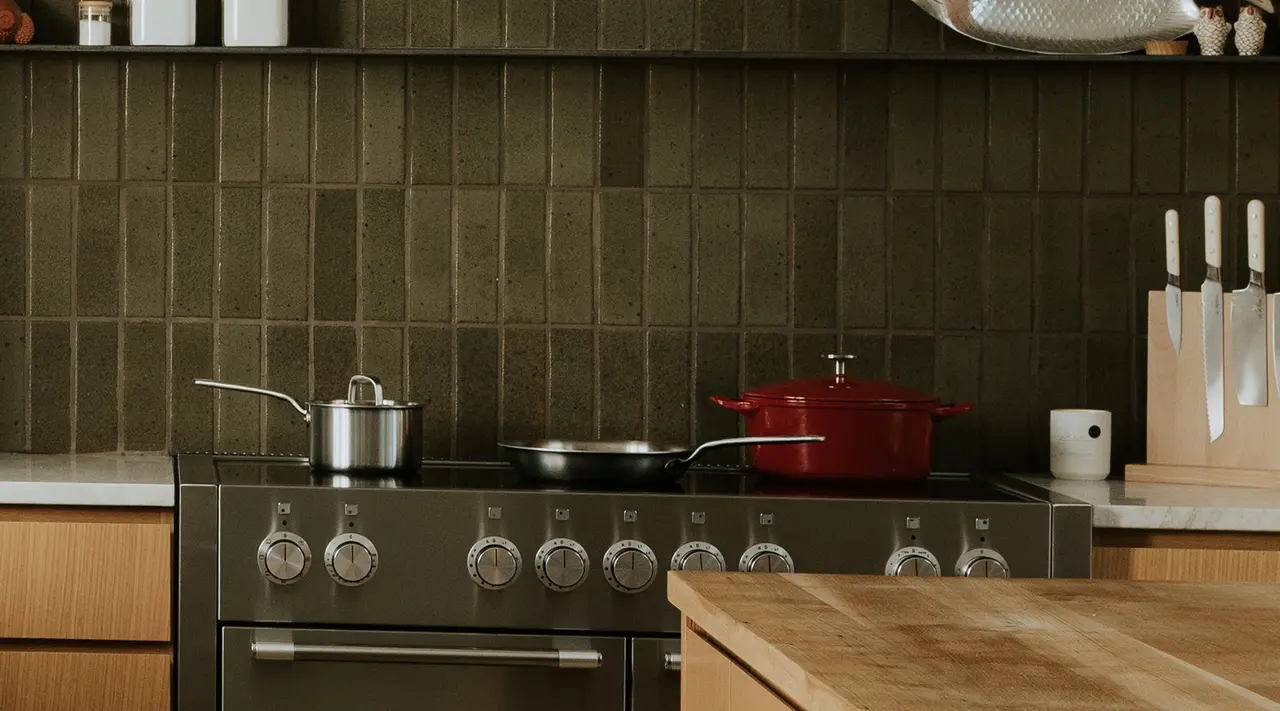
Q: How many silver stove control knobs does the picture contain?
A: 9